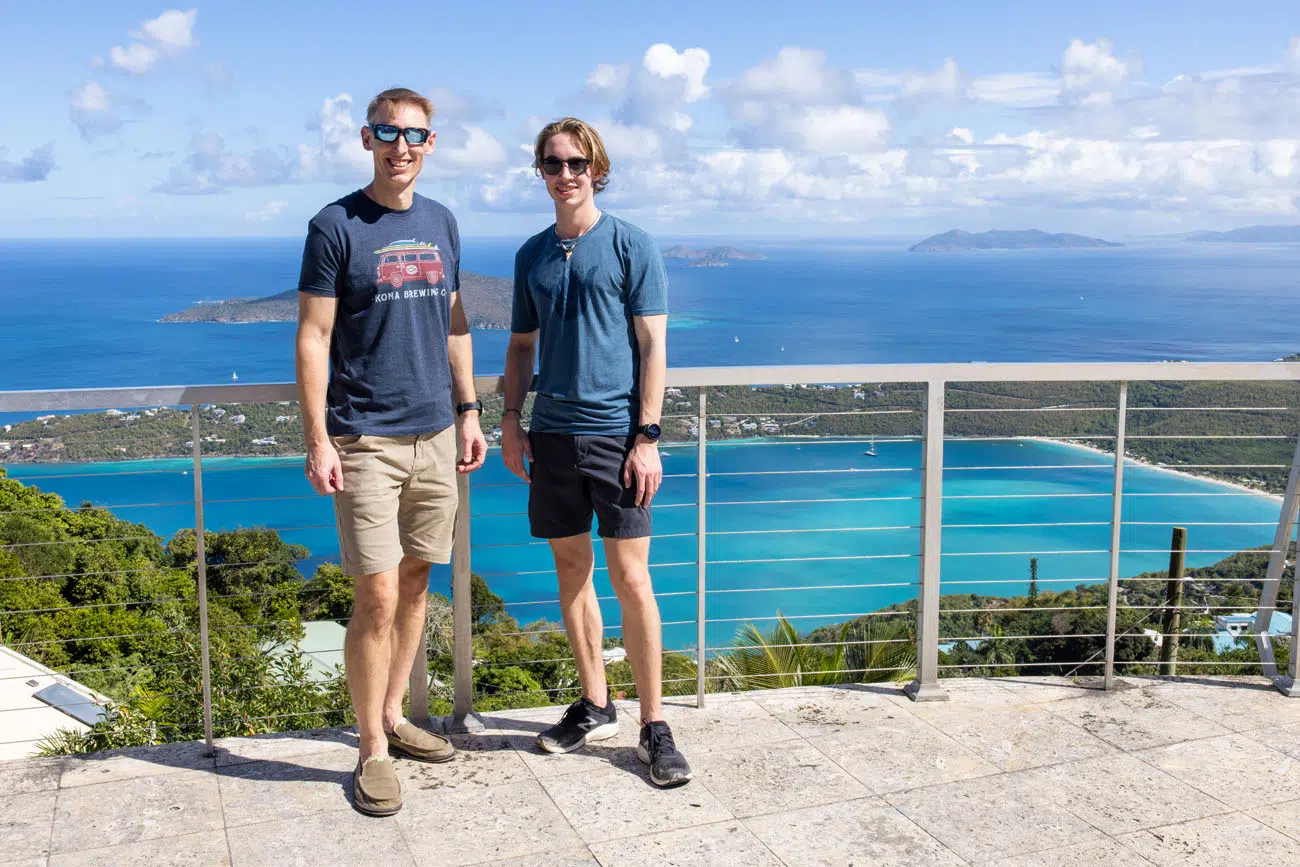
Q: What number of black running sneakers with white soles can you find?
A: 2